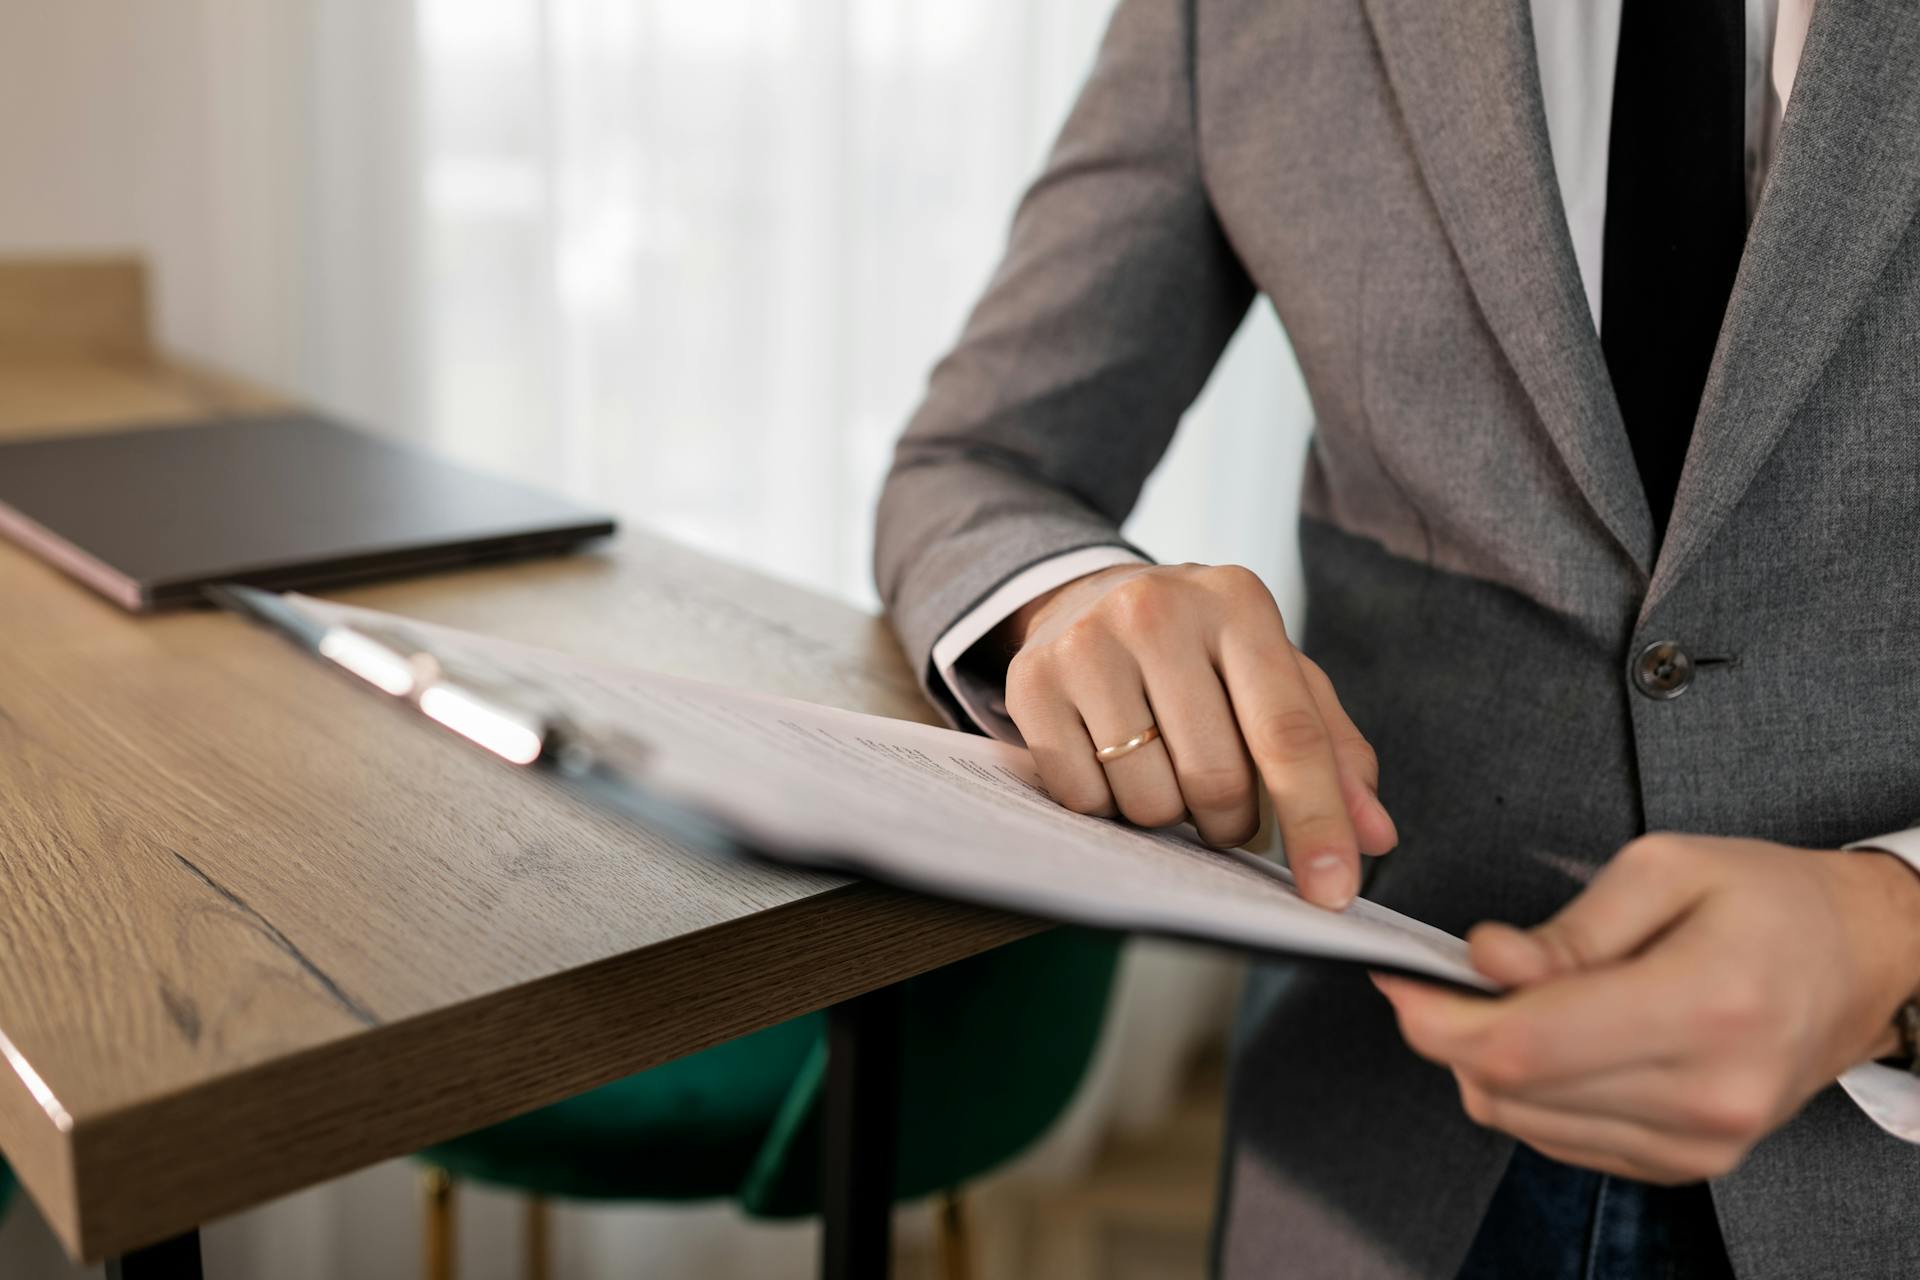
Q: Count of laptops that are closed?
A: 1